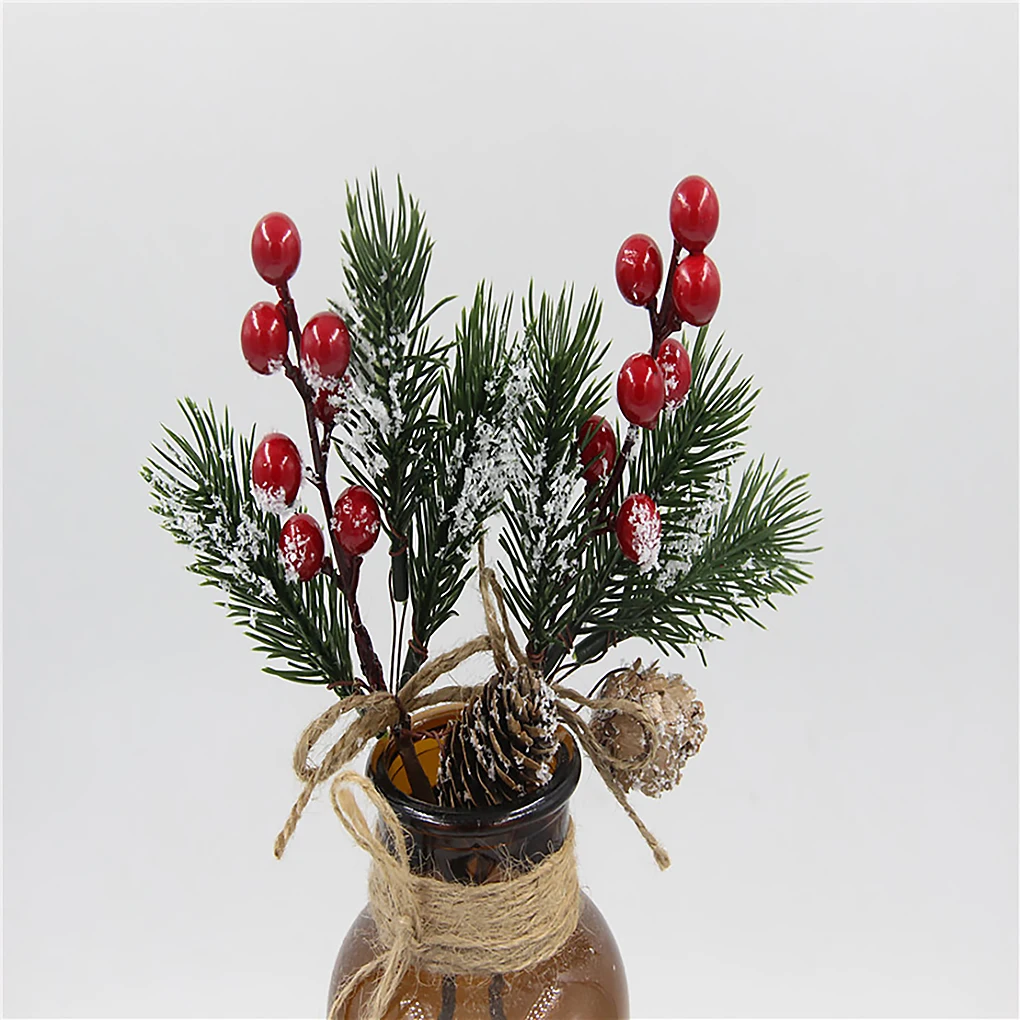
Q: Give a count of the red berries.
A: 14